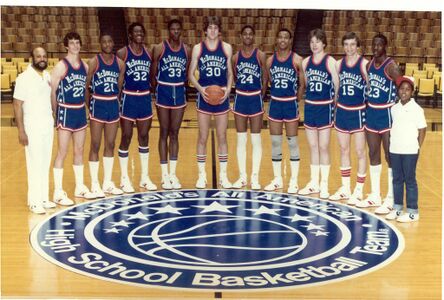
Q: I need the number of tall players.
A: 10